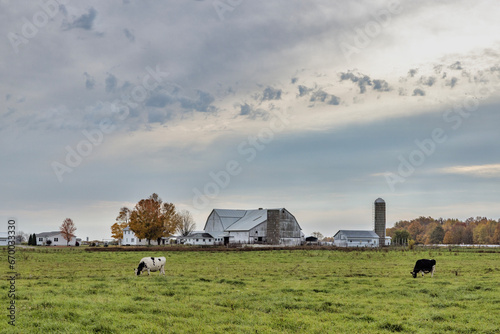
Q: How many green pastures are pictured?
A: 1